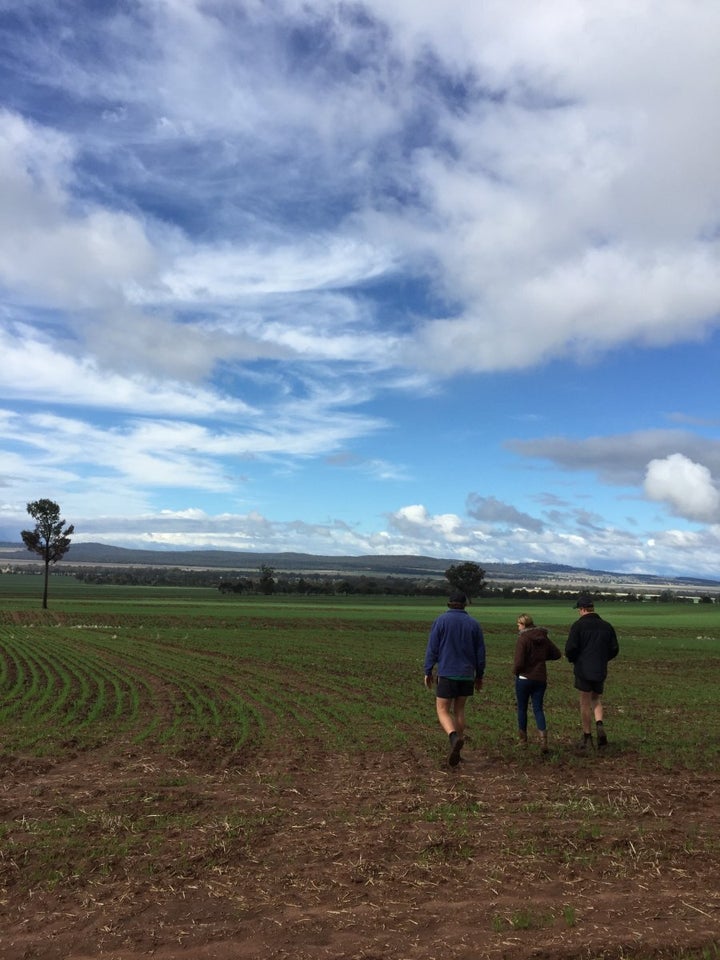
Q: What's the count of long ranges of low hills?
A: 1